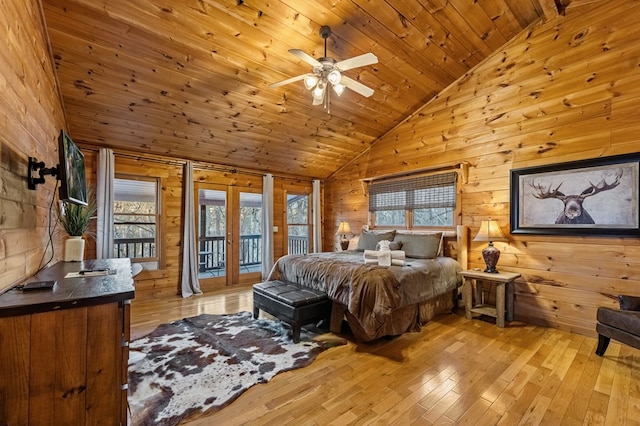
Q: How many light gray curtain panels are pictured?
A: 4